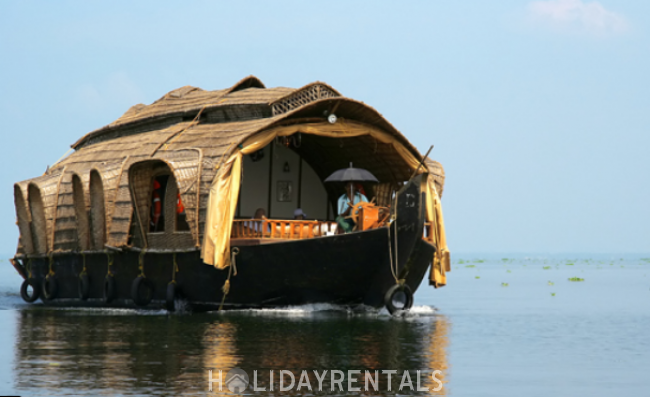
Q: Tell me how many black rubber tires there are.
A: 7